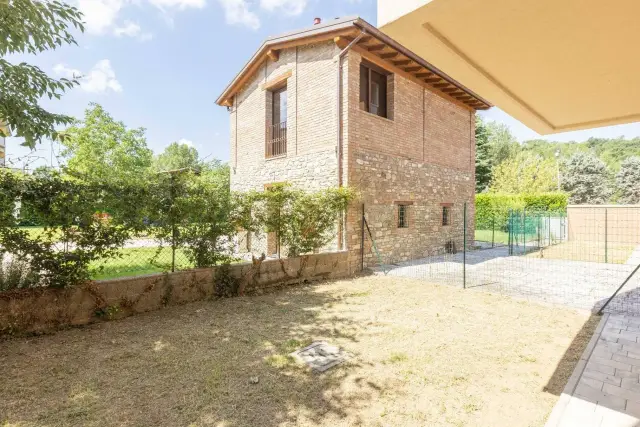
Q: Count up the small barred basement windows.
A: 2